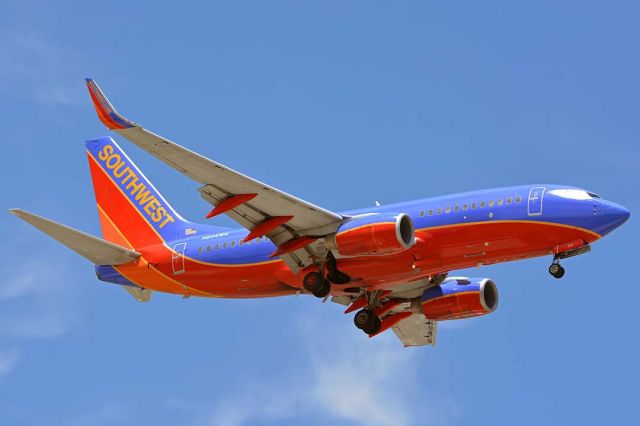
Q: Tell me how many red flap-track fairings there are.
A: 6